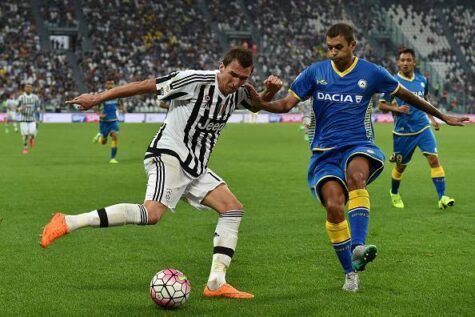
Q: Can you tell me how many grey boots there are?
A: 2